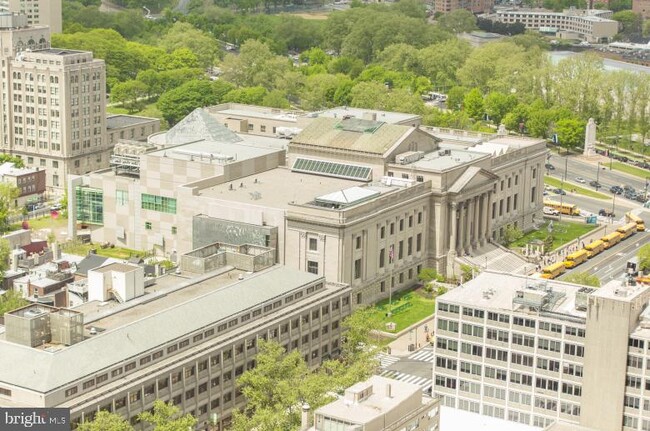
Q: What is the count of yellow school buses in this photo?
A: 7